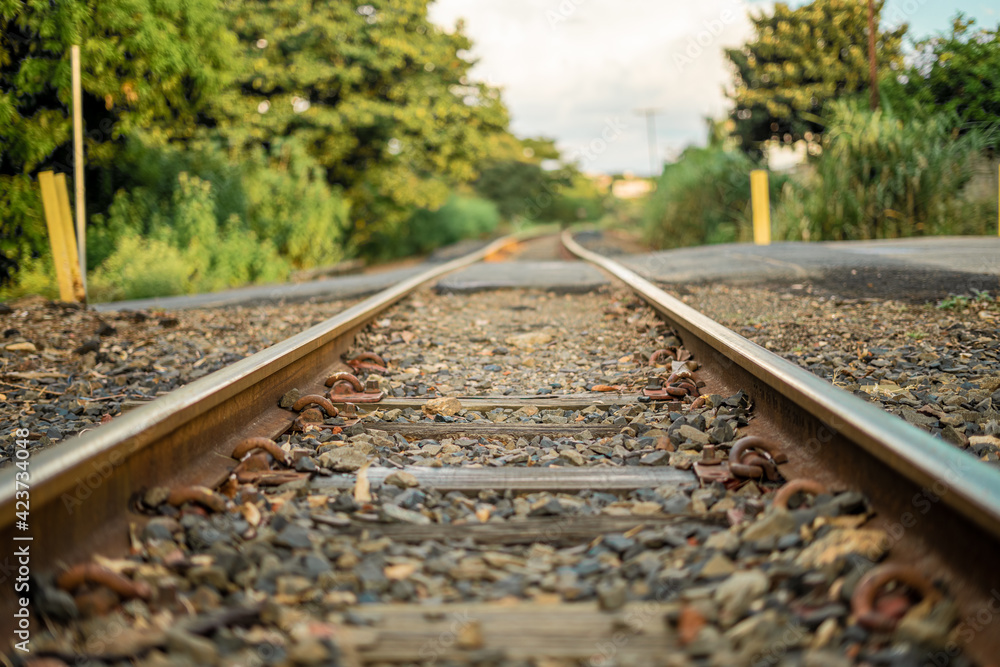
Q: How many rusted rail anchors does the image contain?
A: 12